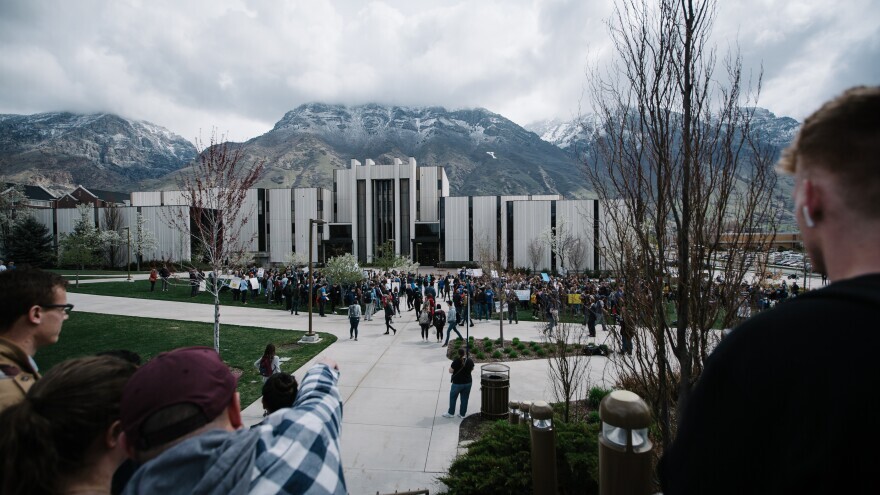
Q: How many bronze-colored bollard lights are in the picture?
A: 4